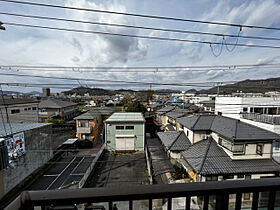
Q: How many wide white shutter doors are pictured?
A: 1